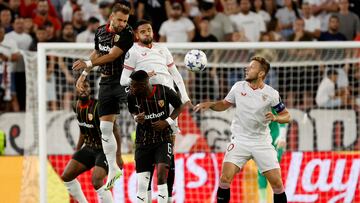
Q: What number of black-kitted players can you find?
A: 3